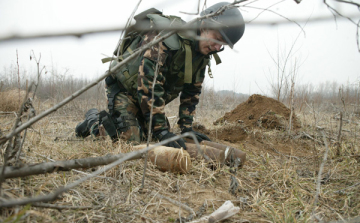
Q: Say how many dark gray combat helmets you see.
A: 1